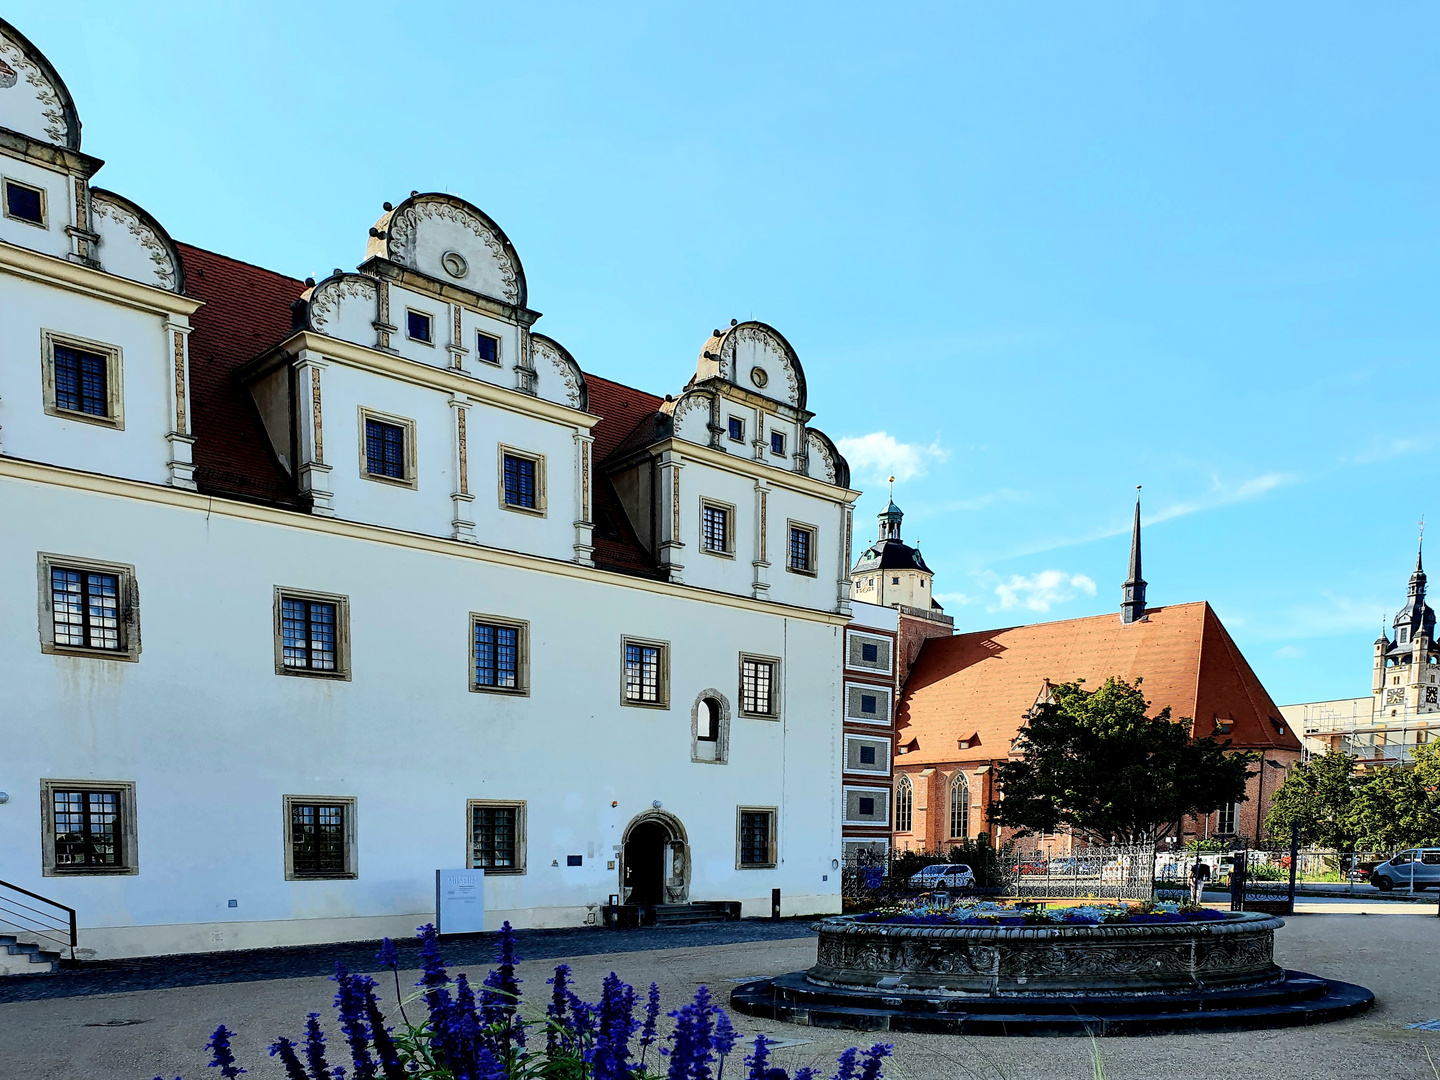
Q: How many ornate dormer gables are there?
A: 3